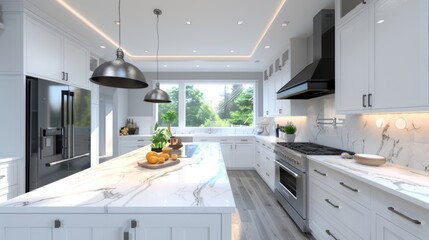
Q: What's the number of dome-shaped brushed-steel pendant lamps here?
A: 2